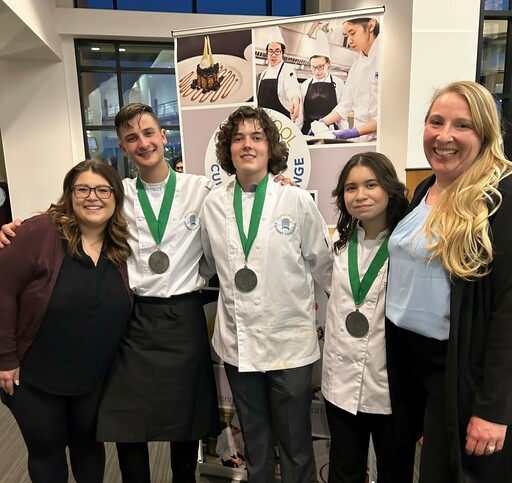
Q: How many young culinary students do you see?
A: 3